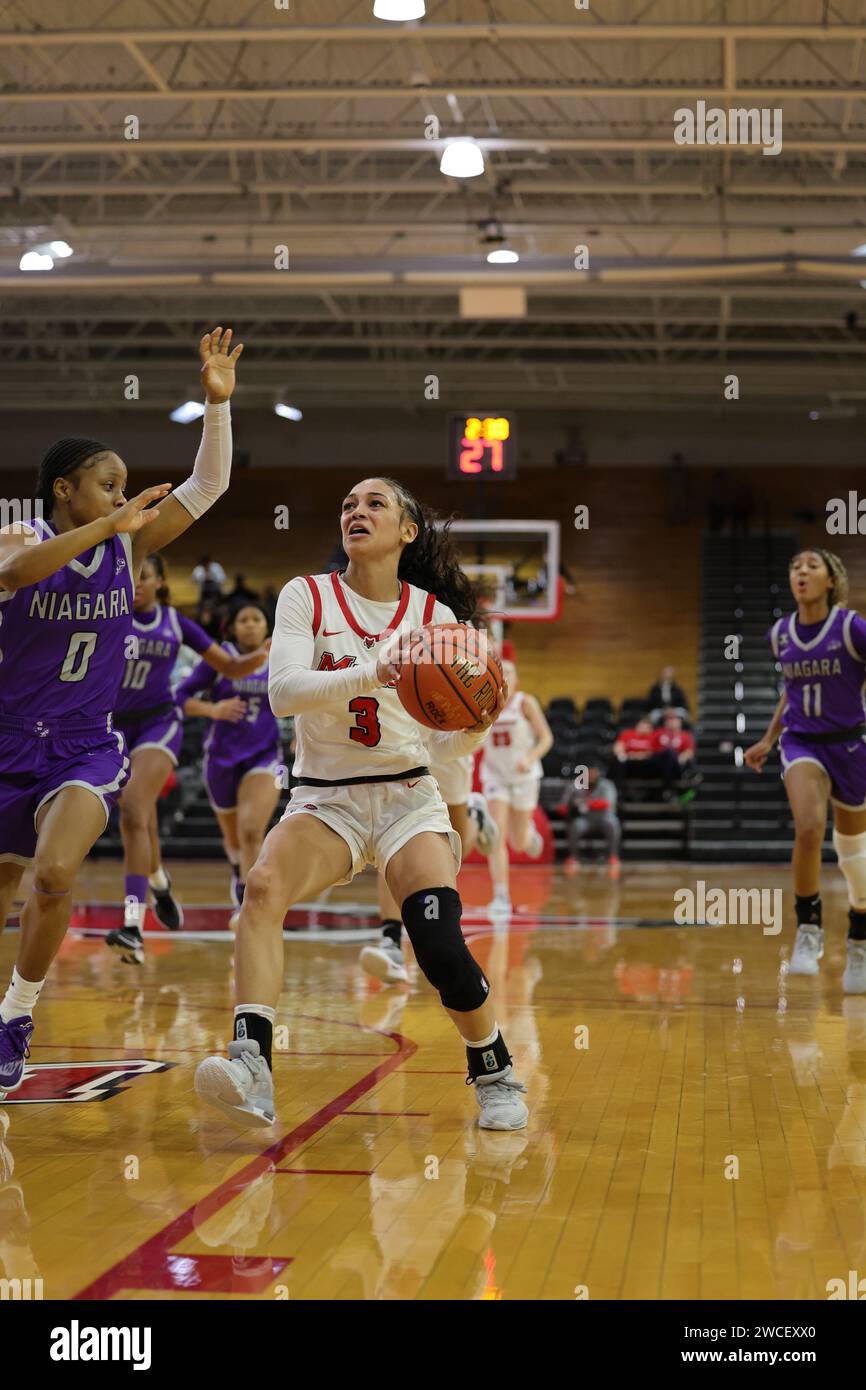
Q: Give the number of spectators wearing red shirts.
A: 2